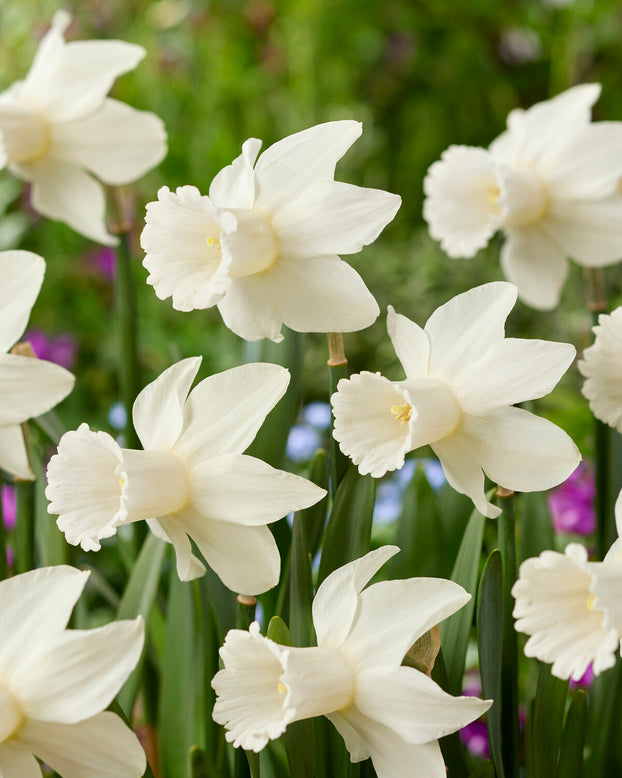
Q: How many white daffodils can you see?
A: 10